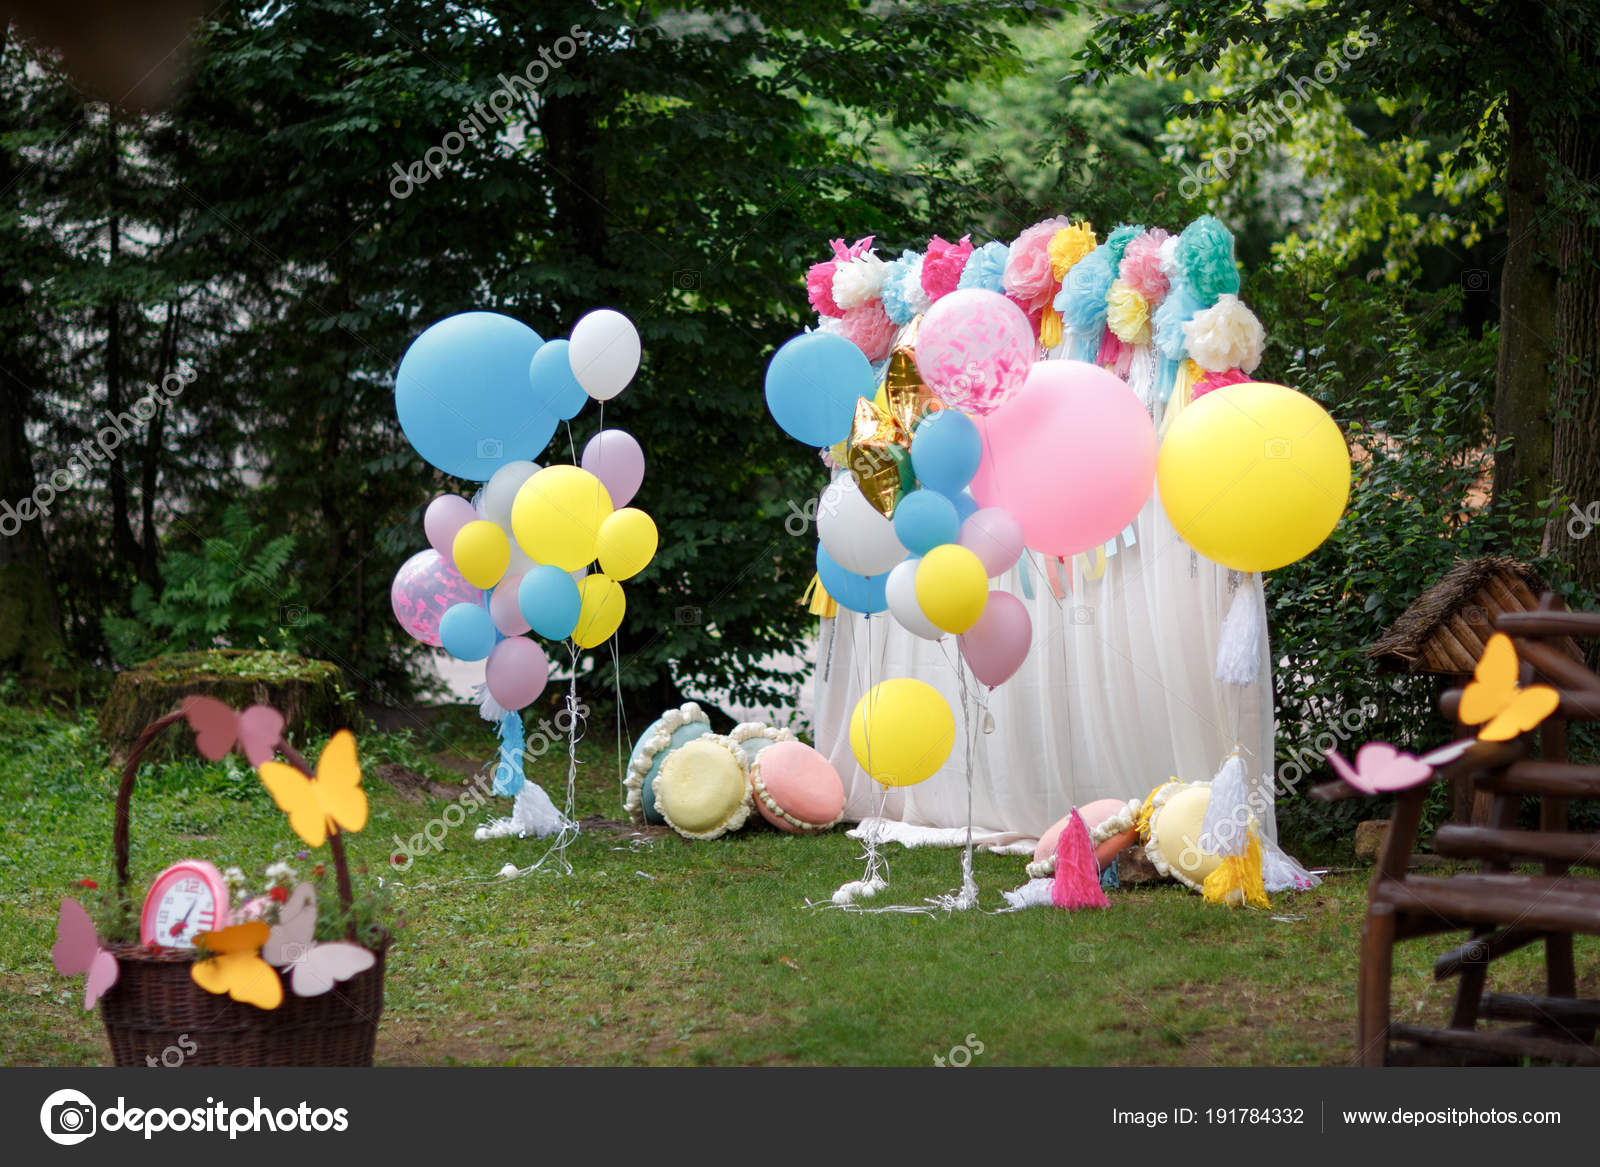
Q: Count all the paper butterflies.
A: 7